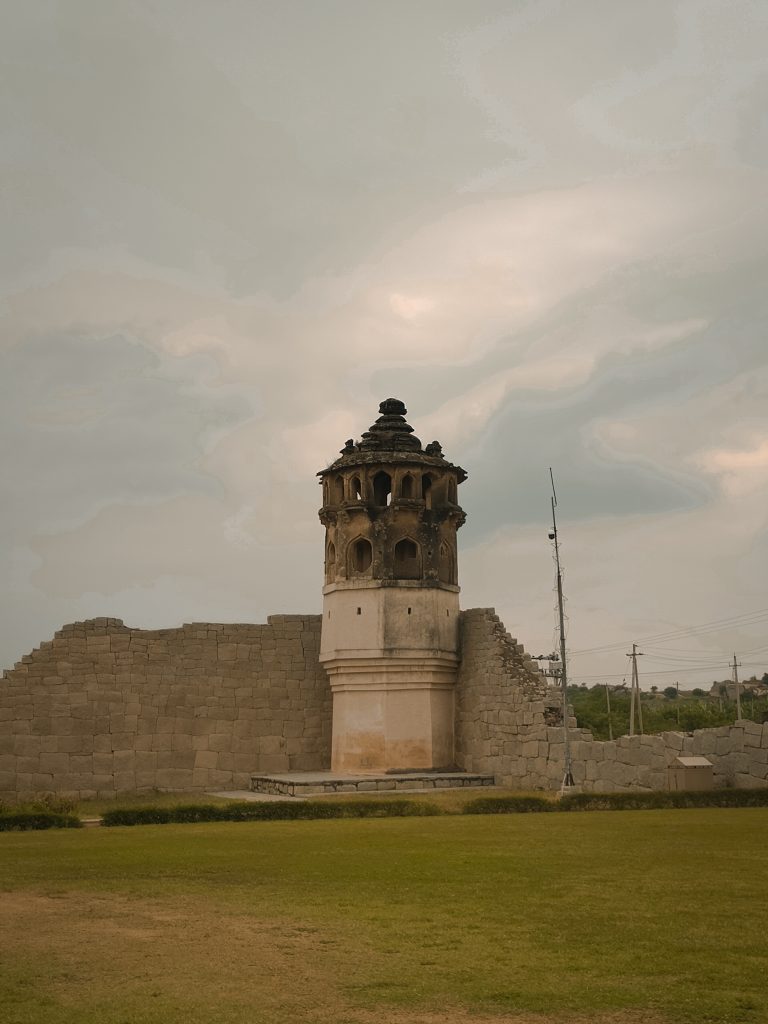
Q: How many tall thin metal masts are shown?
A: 1